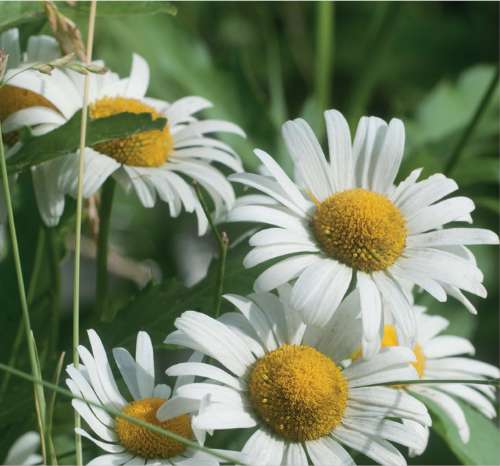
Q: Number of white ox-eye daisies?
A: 6